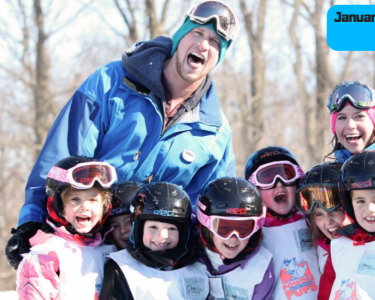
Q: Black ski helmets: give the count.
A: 7